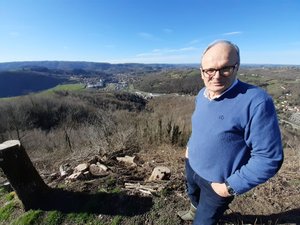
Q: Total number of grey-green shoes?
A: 1